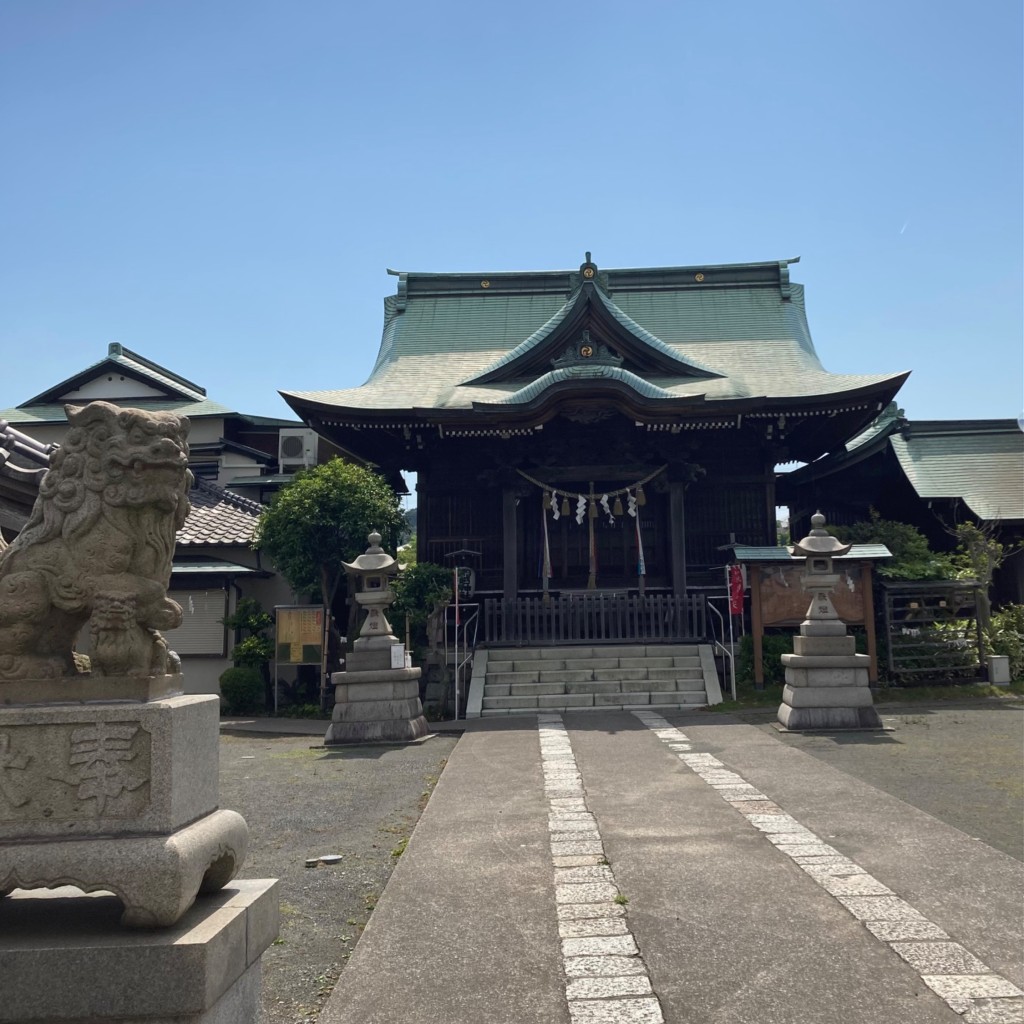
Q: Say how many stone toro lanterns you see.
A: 2